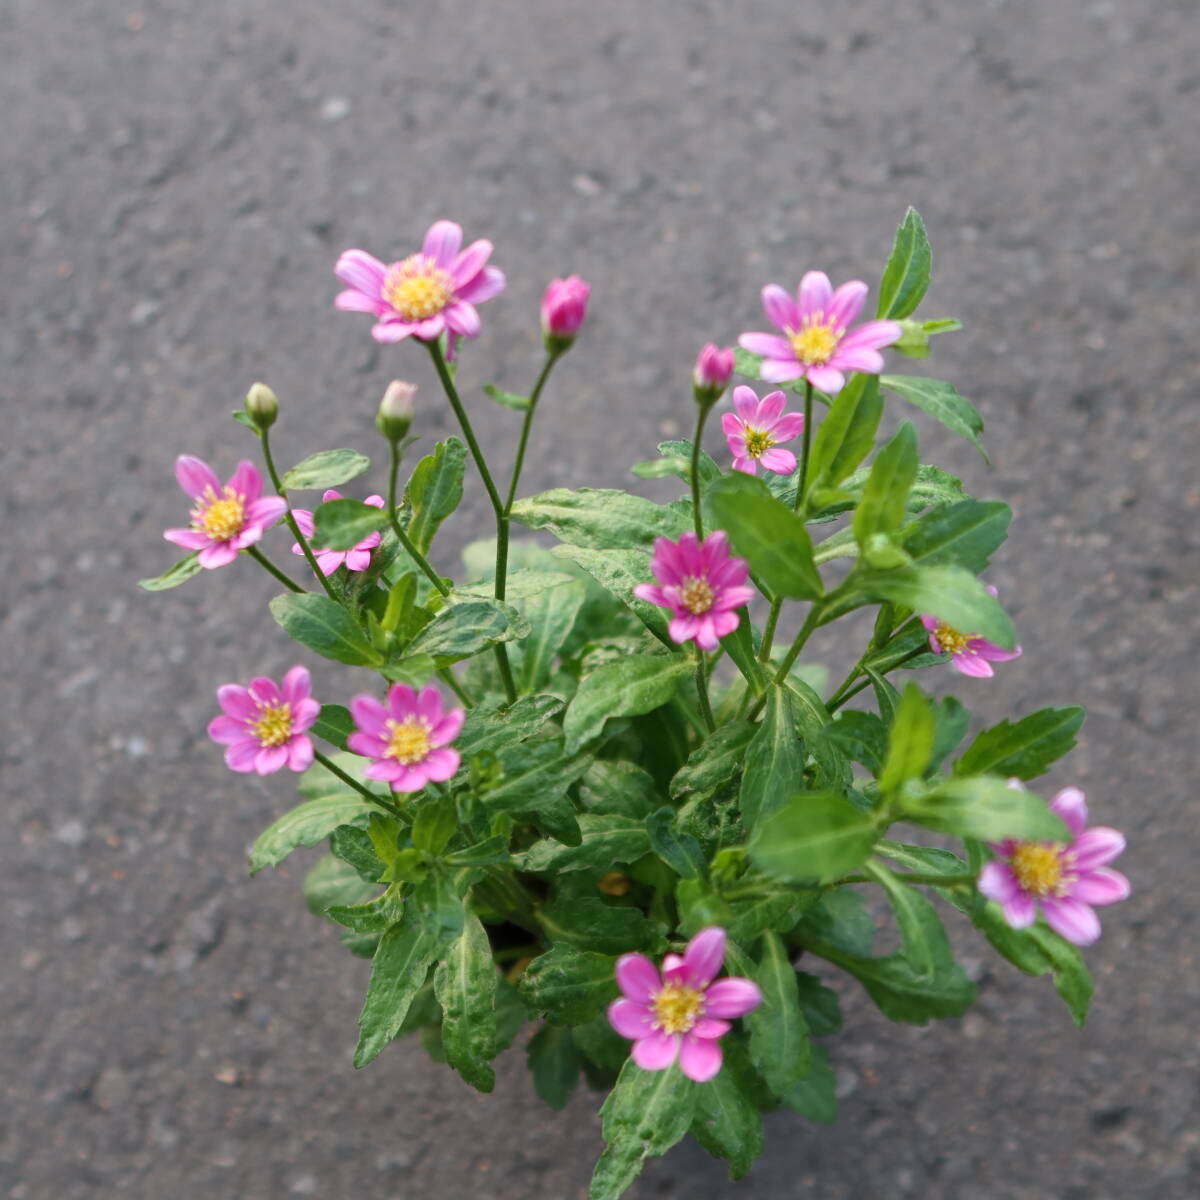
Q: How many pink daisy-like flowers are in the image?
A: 11